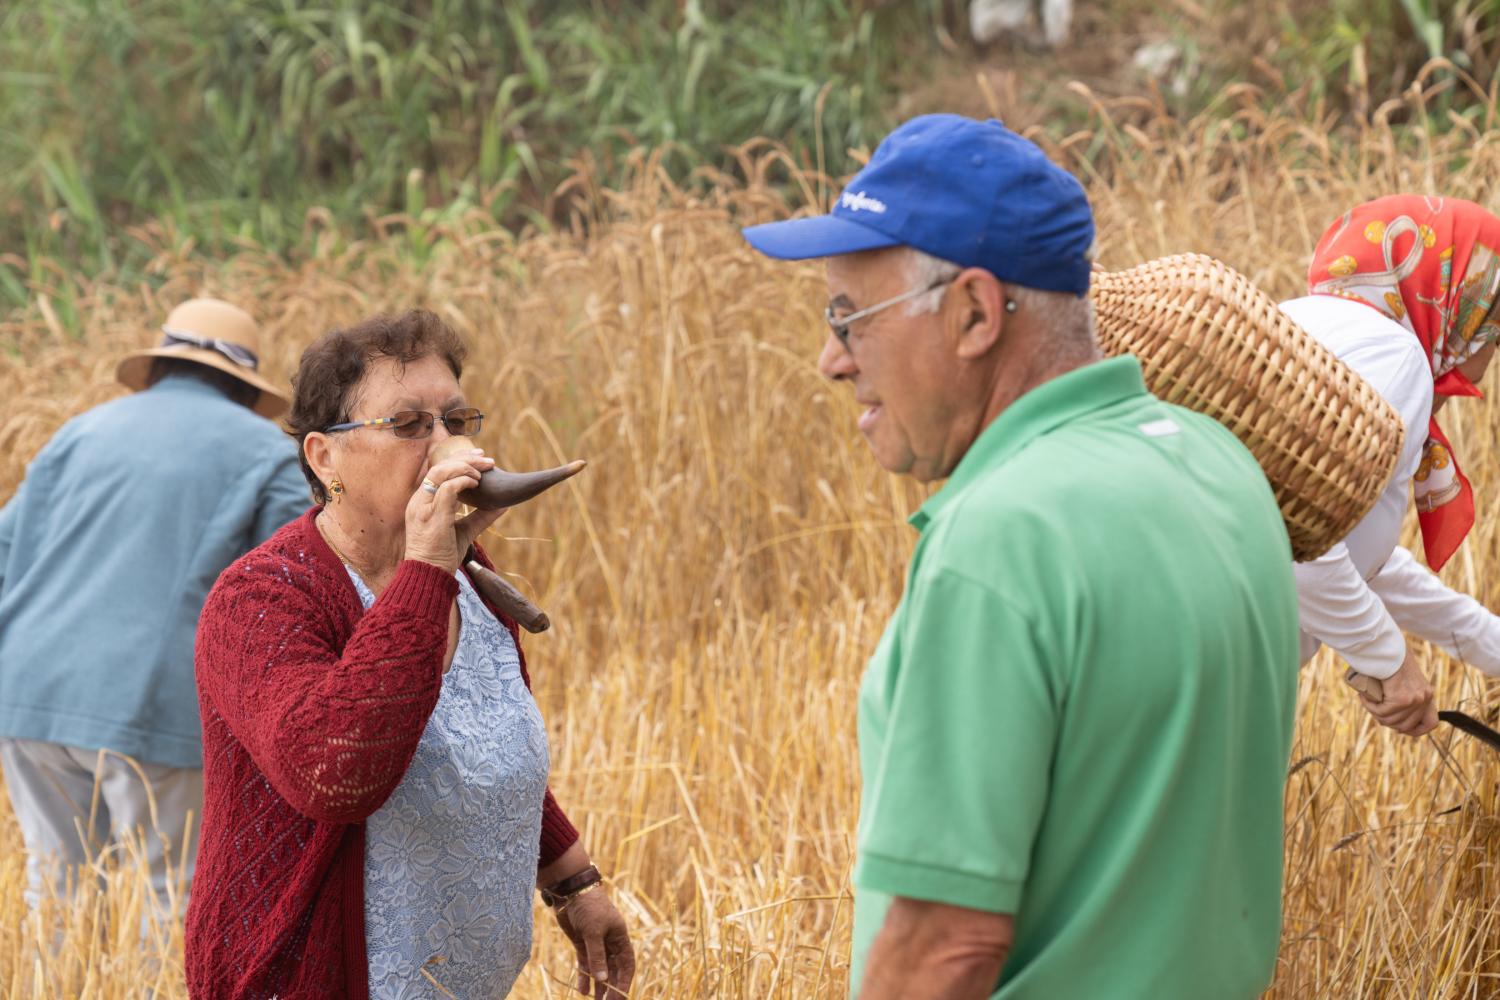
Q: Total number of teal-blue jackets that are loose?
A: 1